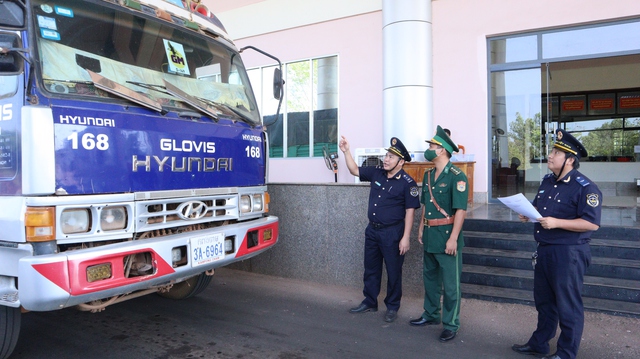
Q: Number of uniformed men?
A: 3